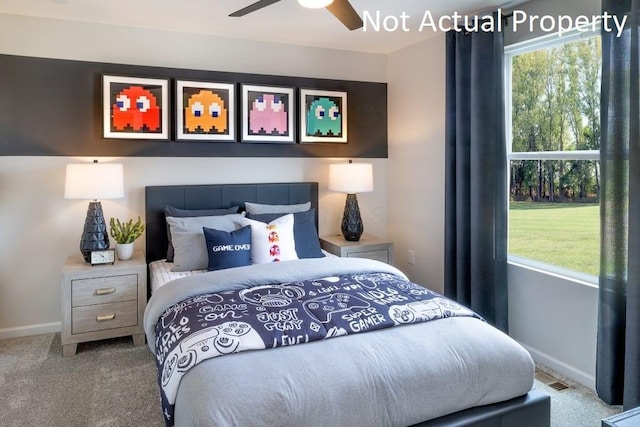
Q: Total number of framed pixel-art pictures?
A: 4